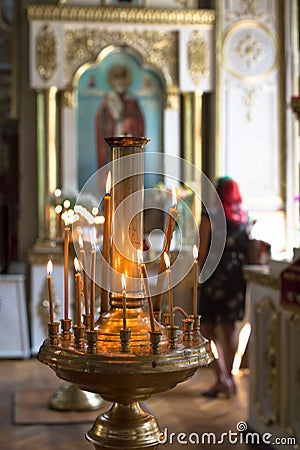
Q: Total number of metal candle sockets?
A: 12